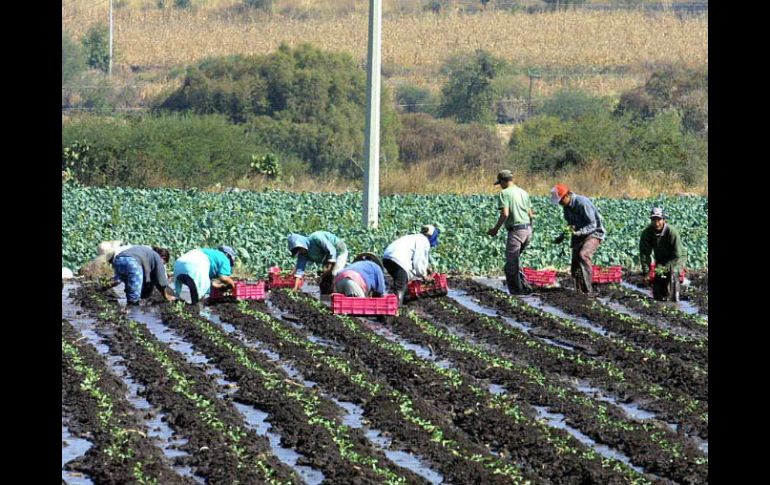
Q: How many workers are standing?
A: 3